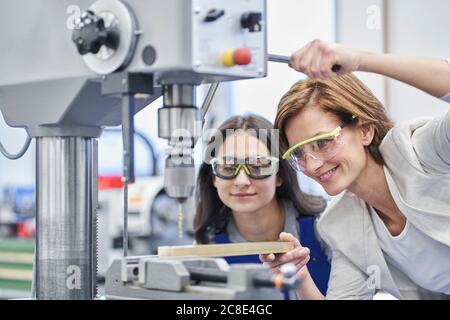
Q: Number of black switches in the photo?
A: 2